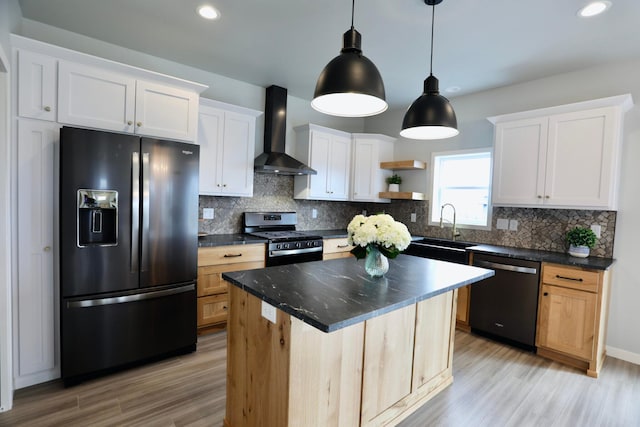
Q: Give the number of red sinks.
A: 0